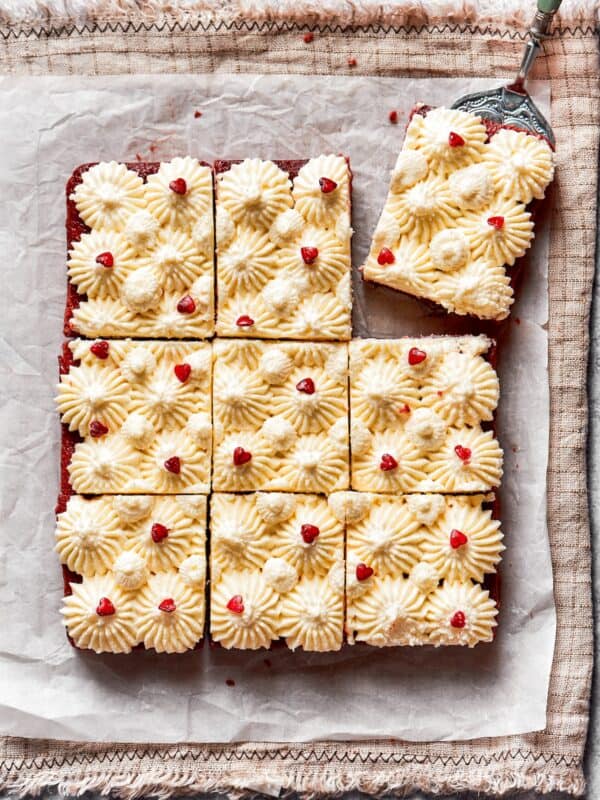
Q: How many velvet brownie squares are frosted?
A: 9